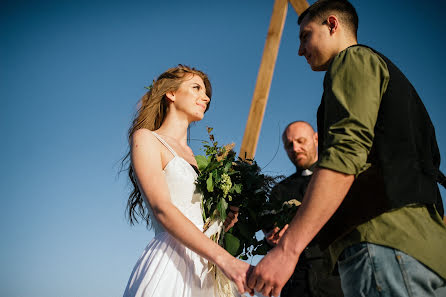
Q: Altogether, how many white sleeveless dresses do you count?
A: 1